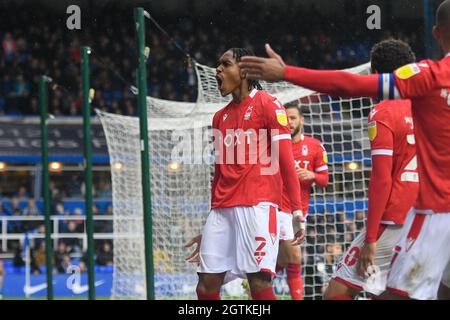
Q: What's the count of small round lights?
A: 5